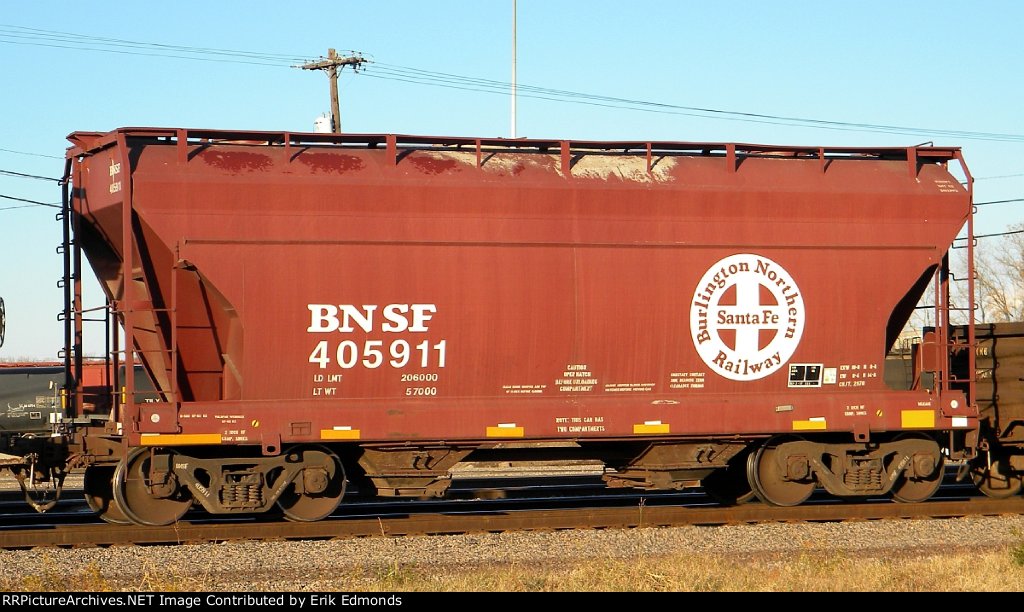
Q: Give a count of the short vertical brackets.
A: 9